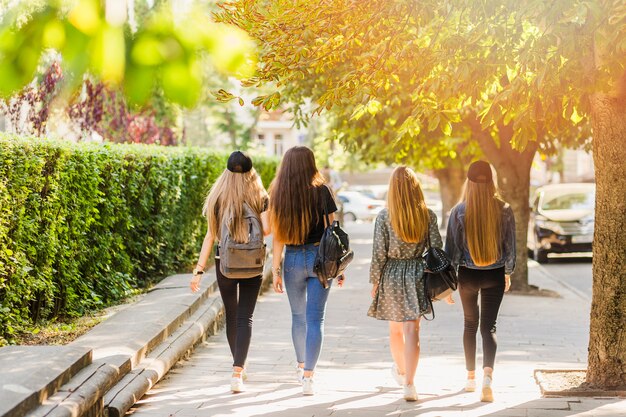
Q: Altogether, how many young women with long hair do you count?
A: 4